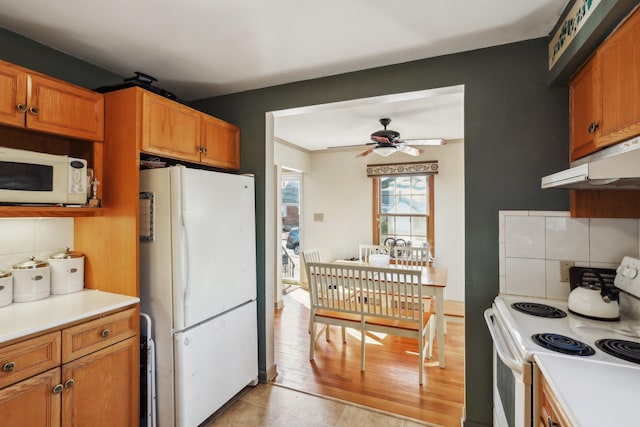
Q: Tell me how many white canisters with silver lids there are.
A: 3